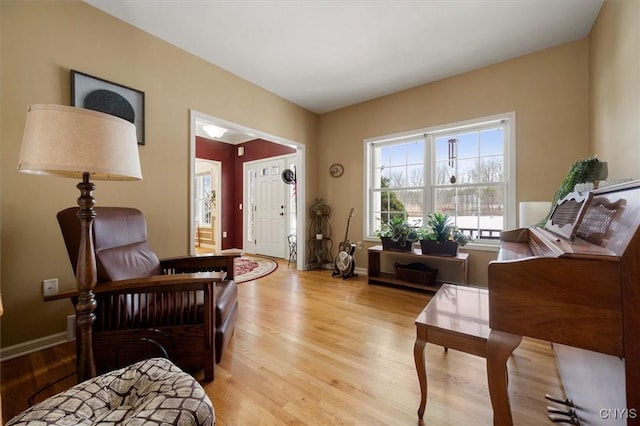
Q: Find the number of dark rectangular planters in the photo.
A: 2